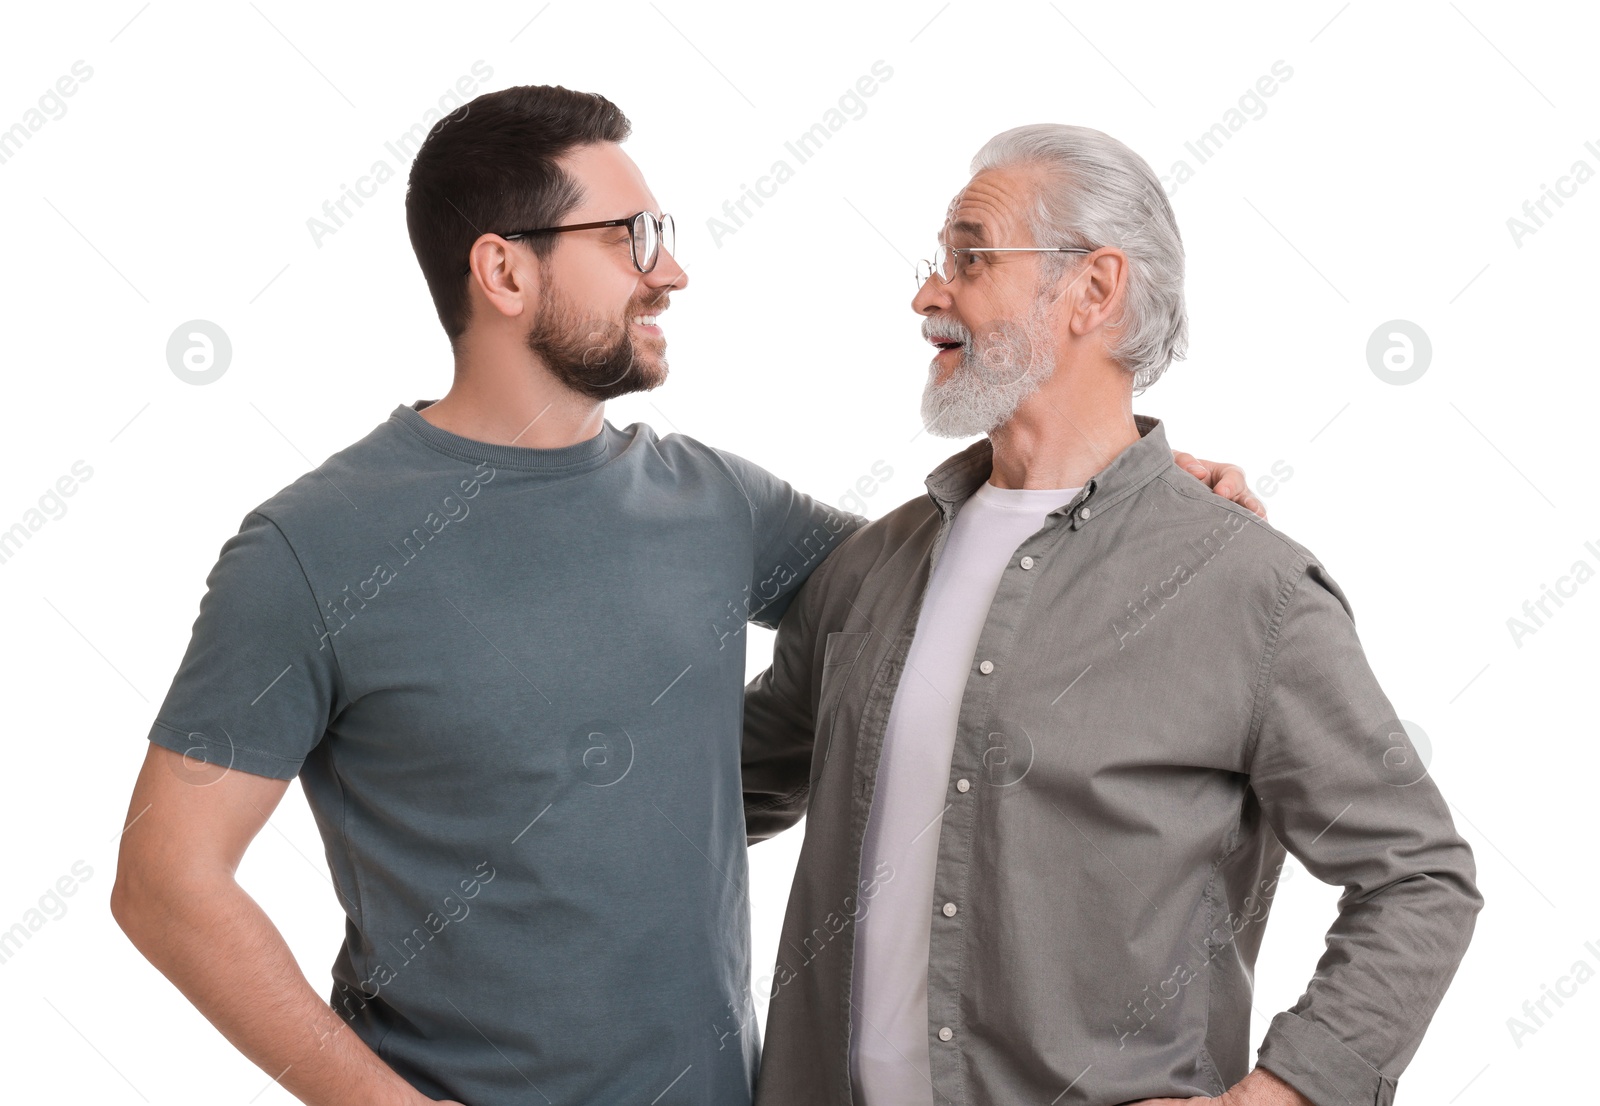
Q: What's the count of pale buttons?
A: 6